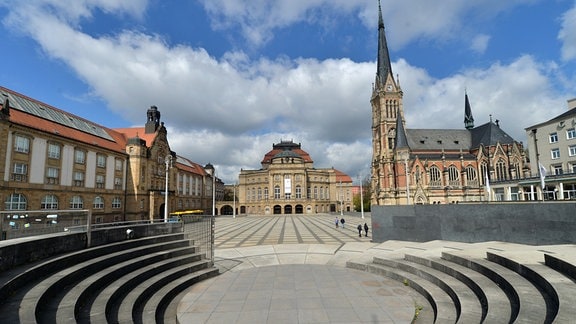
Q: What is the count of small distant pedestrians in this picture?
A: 4